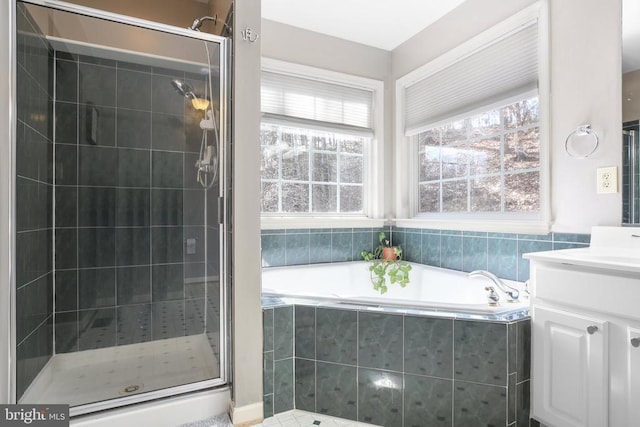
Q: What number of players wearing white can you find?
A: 0